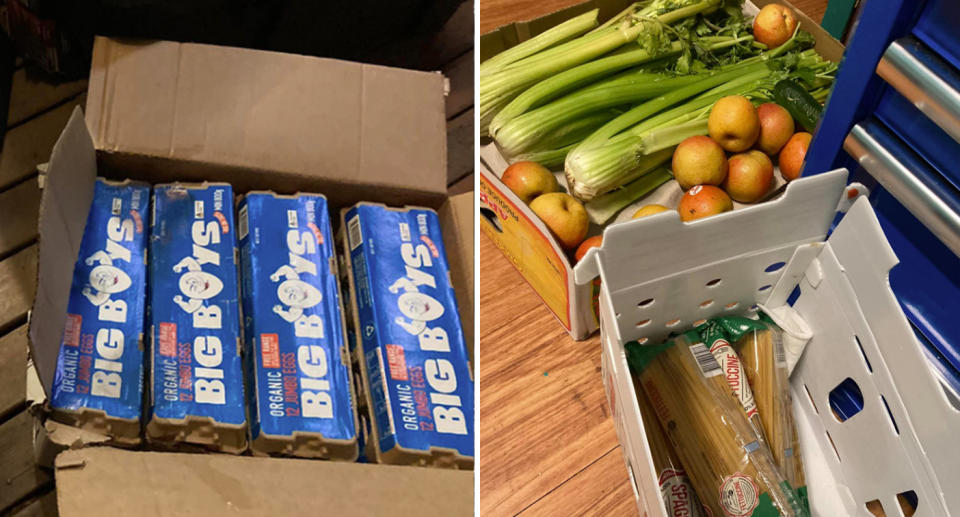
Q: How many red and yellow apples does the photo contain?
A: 11